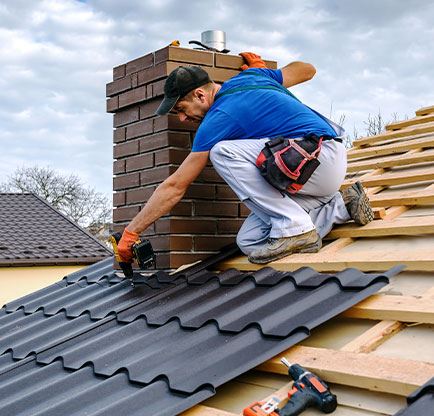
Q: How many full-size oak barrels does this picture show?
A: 0